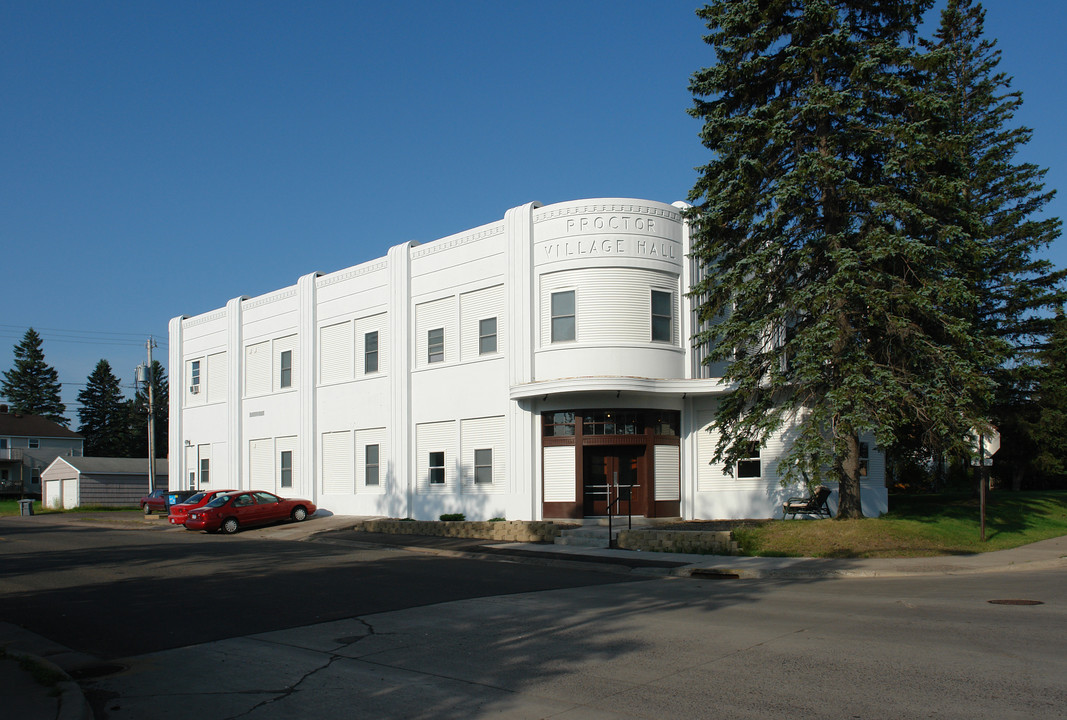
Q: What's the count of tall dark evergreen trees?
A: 5